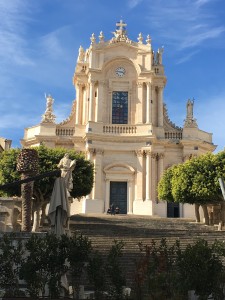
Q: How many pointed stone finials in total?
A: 4